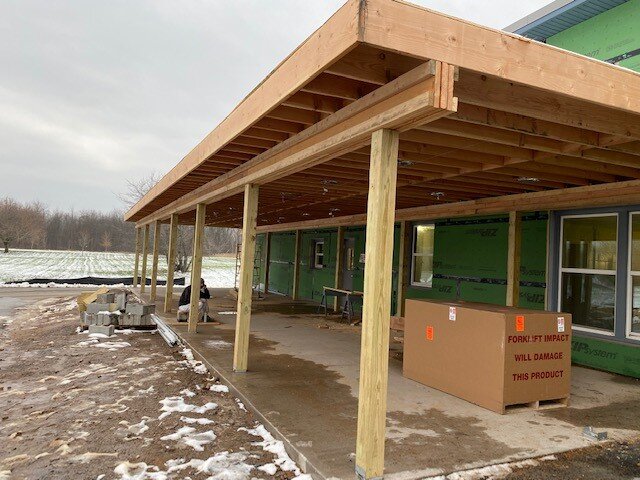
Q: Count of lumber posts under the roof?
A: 12